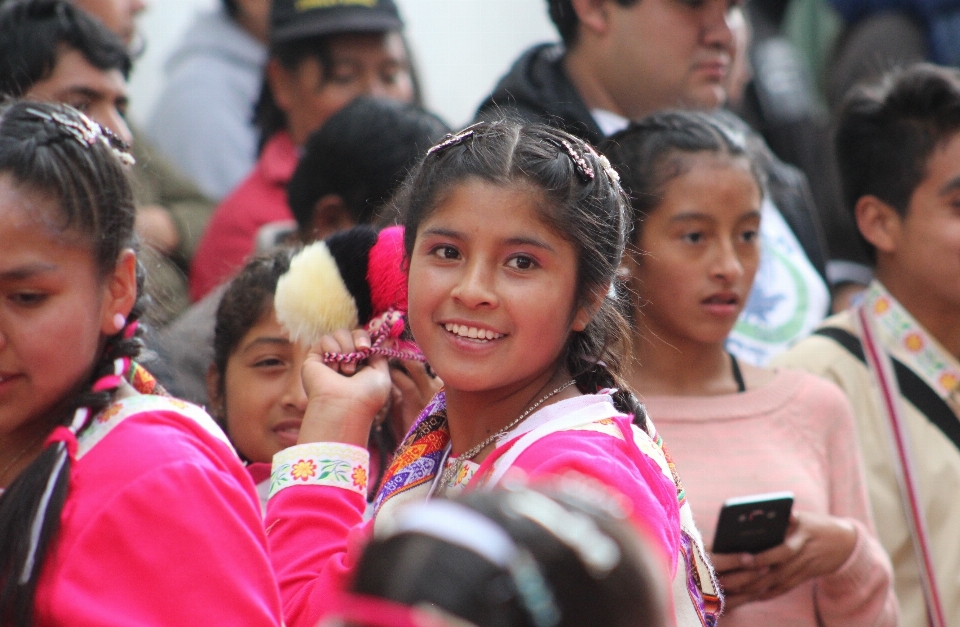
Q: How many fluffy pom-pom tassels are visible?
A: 3